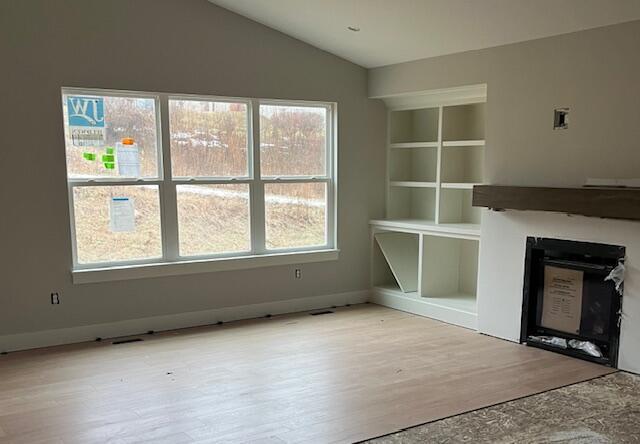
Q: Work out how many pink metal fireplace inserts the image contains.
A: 0